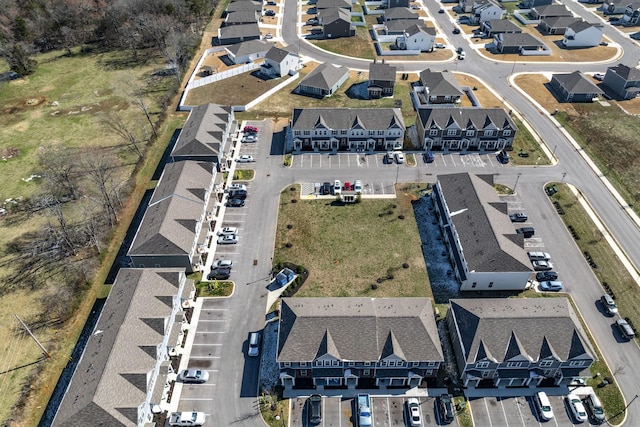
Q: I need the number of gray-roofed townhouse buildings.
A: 8